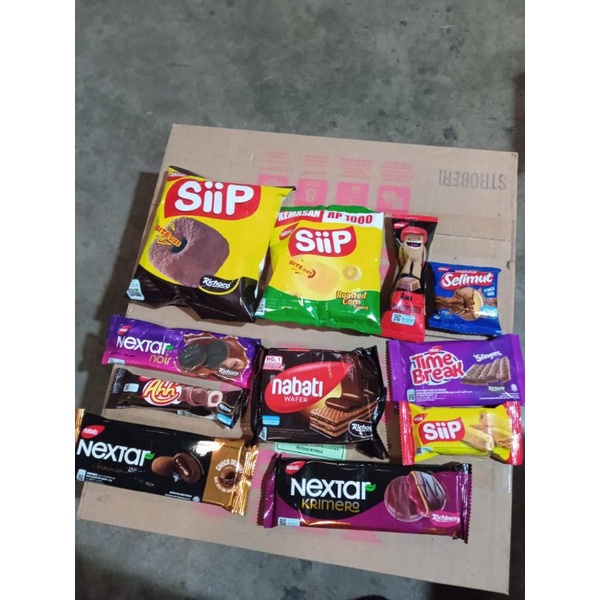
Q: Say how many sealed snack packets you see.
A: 11